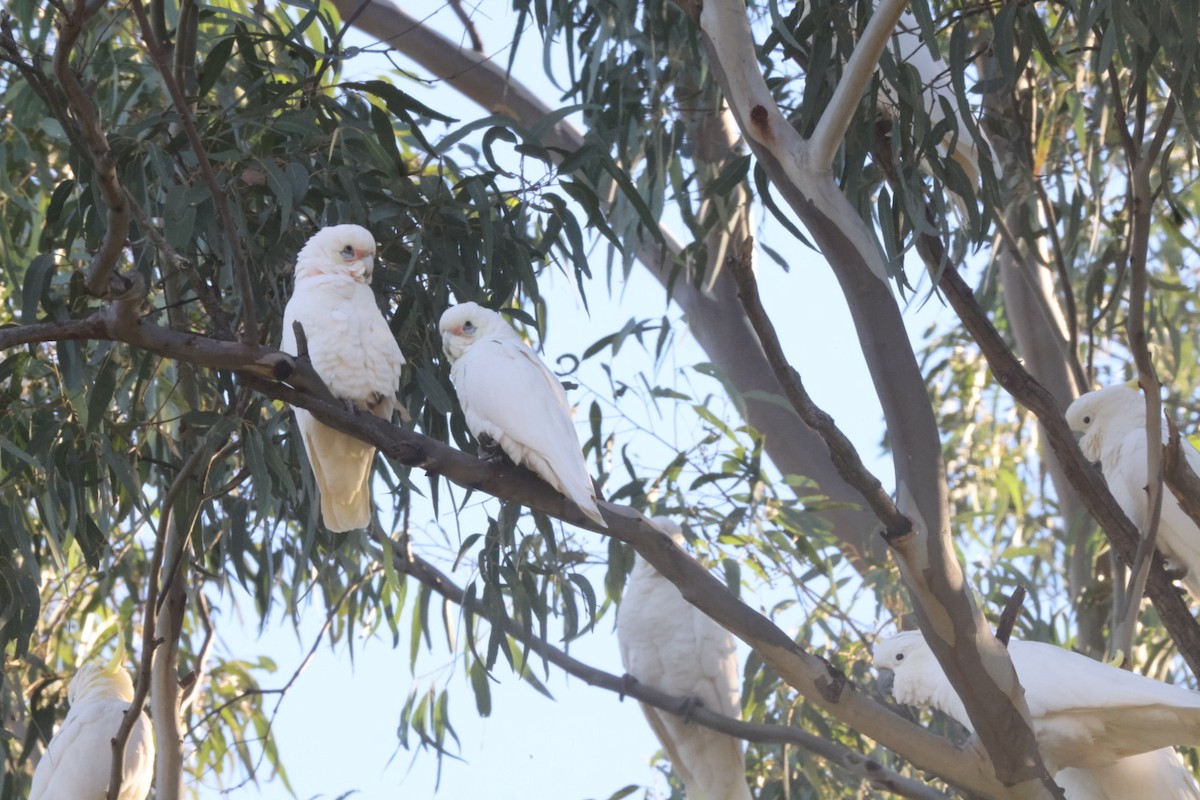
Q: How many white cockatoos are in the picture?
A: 8